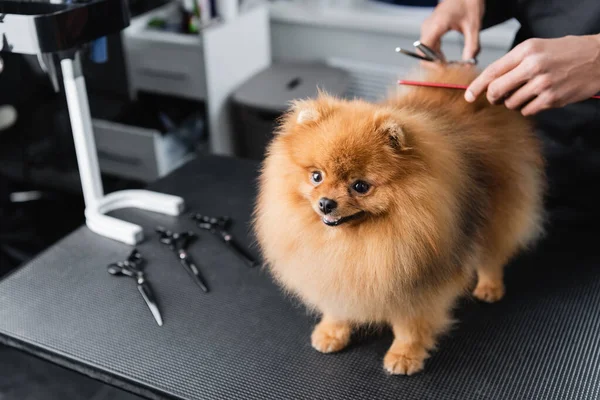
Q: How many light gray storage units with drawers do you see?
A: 1